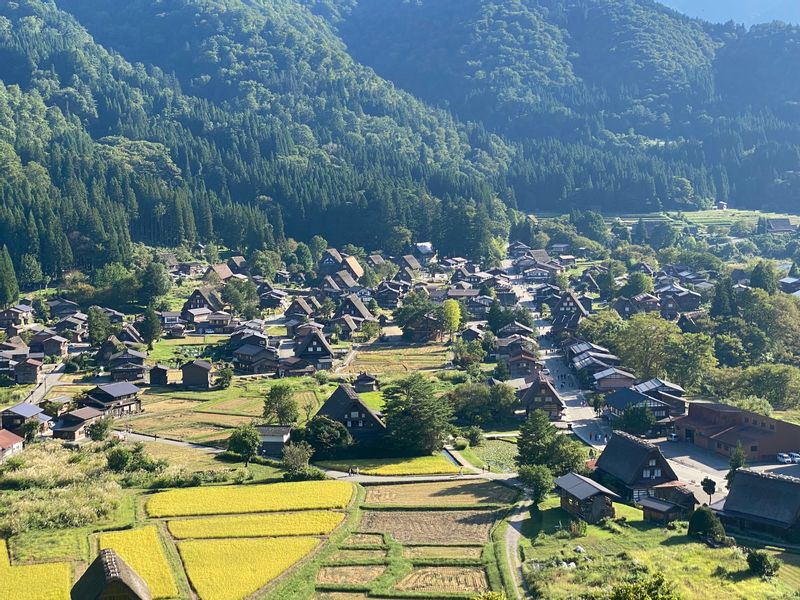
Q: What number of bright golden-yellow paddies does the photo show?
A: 6